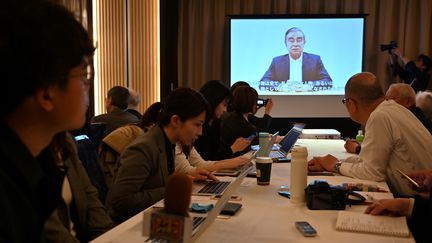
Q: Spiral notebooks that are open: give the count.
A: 1